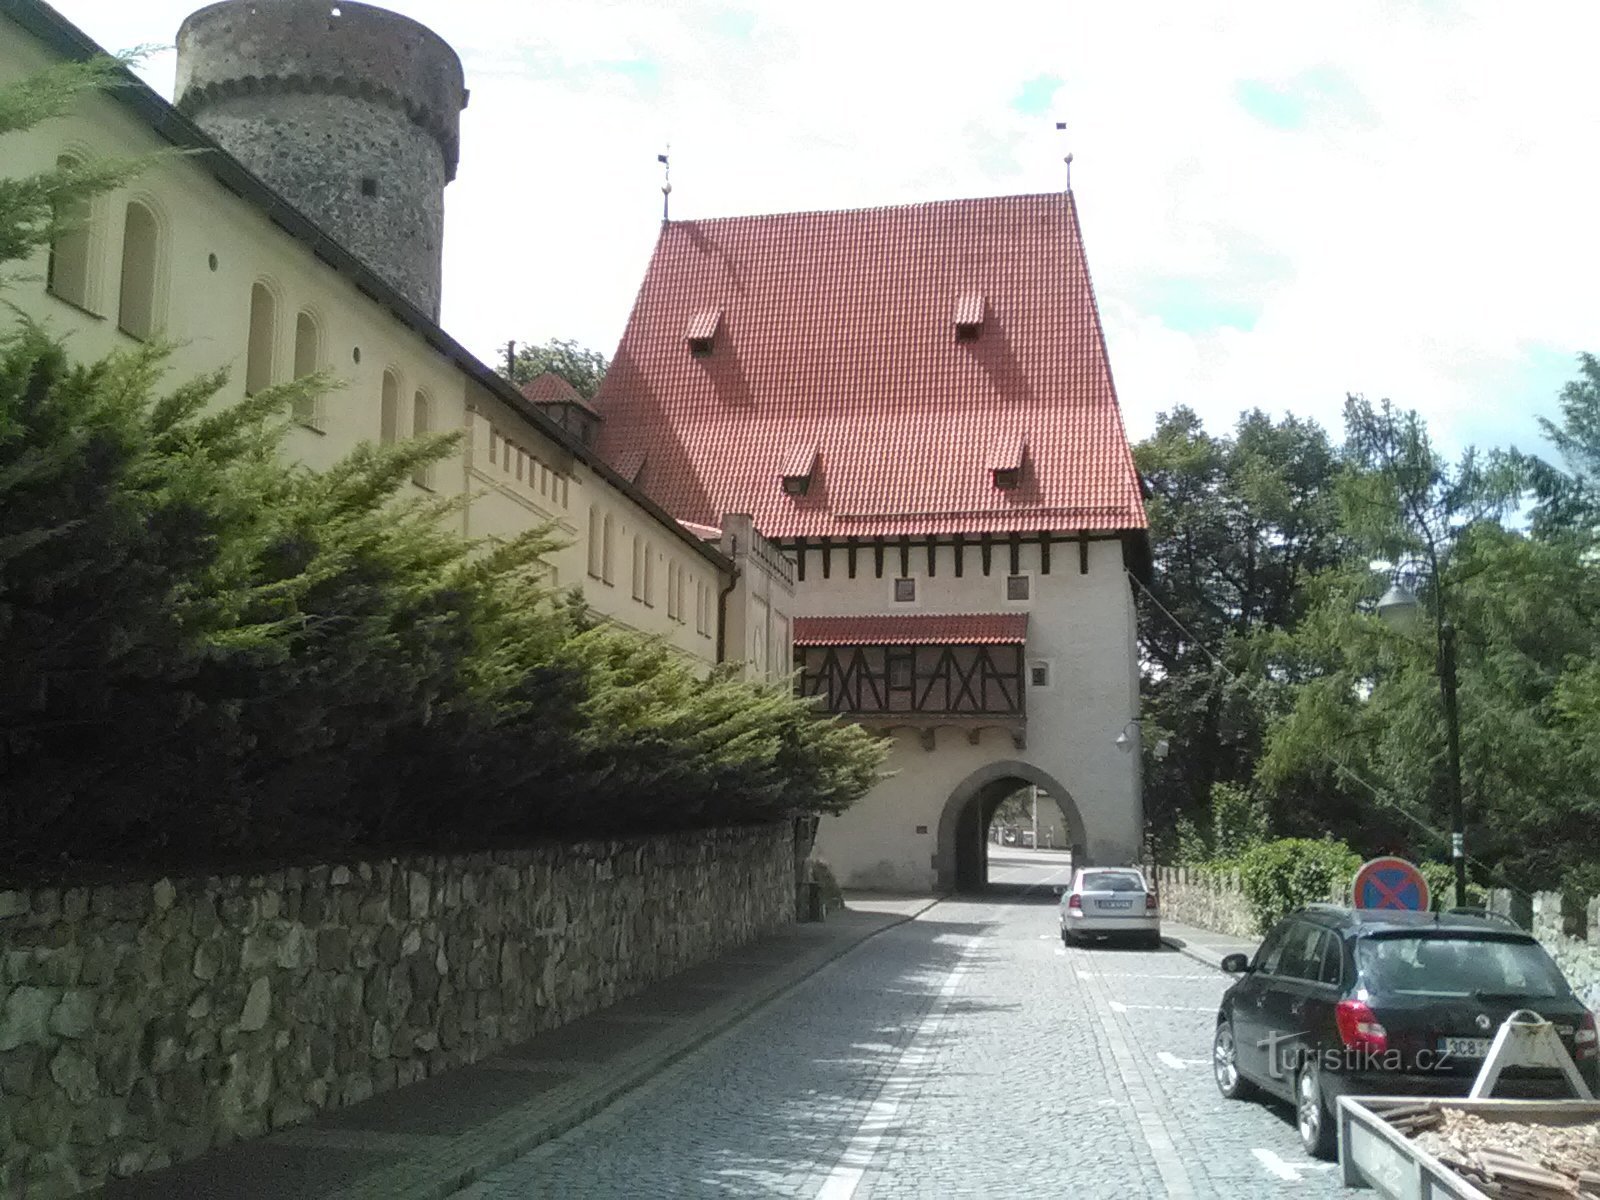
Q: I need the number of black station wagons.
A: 1